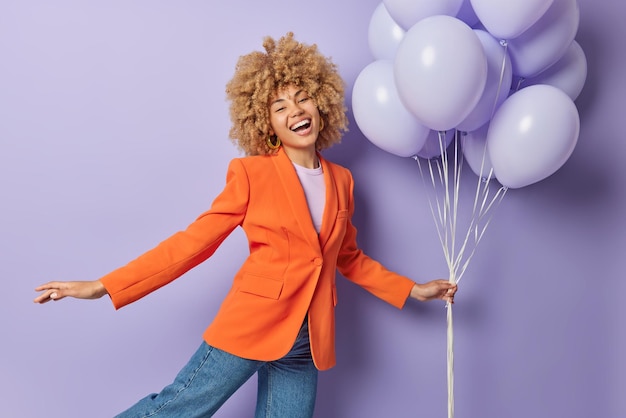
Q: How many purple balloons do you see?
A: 12